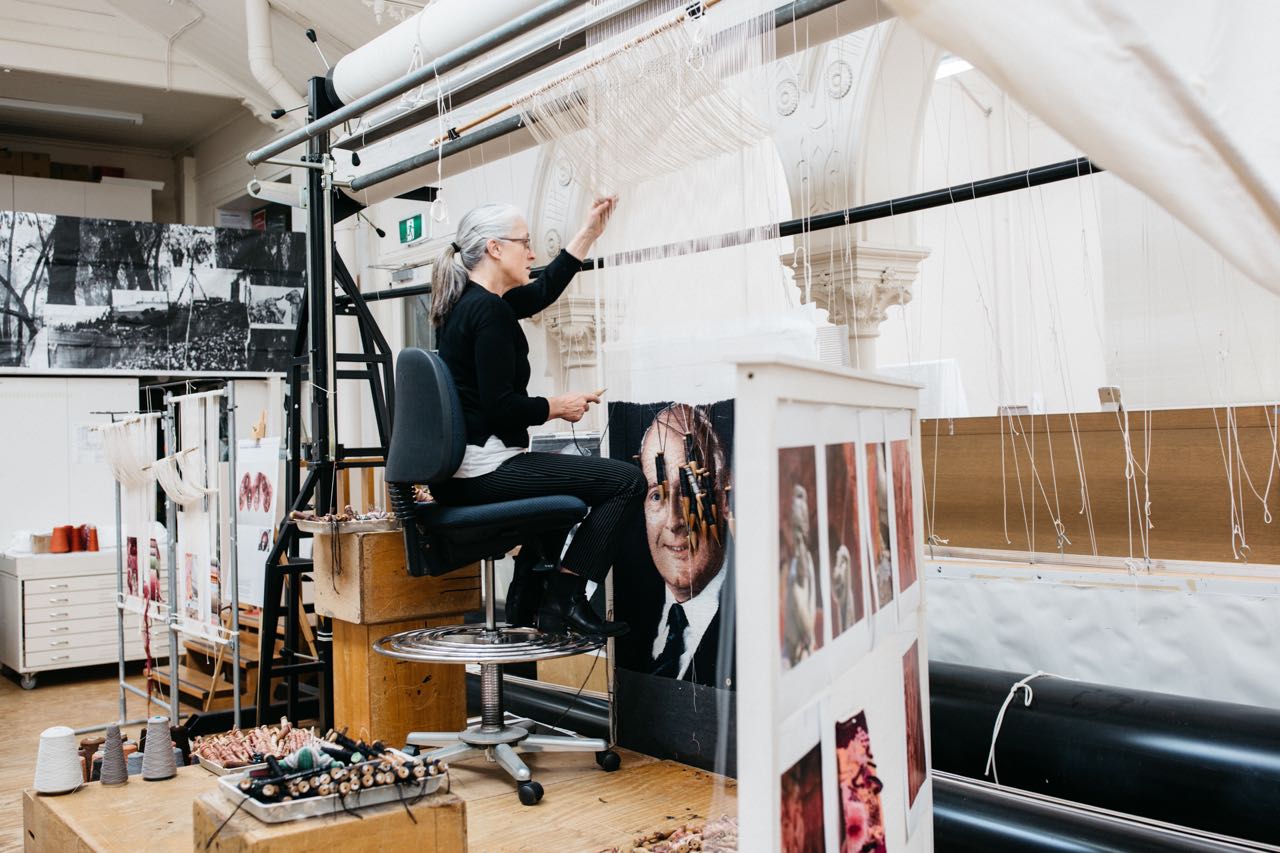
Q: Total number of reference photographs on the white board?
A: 7